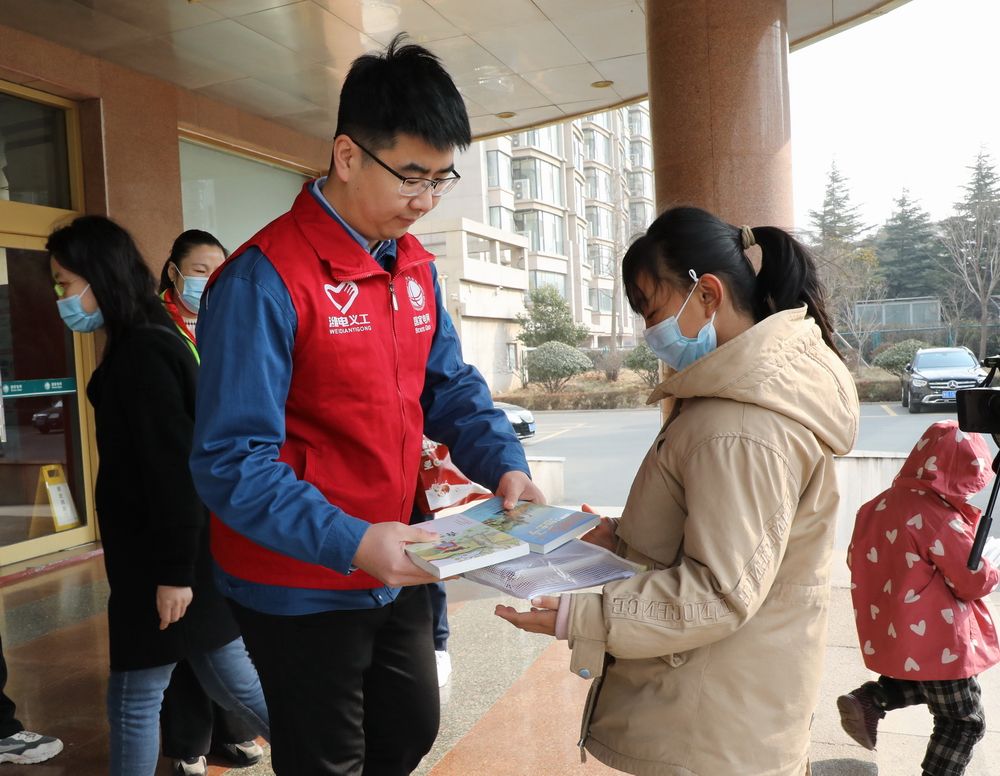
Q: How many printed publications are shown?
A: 2